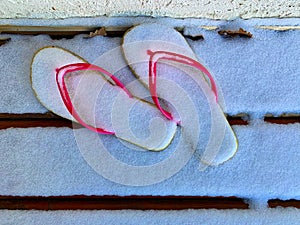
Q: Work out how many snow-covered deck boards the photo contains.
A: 3